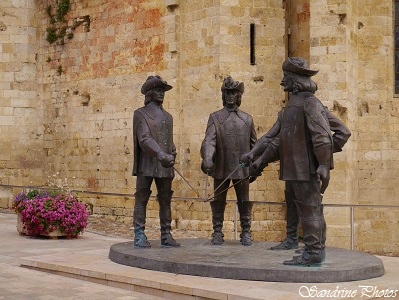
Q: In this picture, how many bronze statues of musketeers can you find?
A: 4